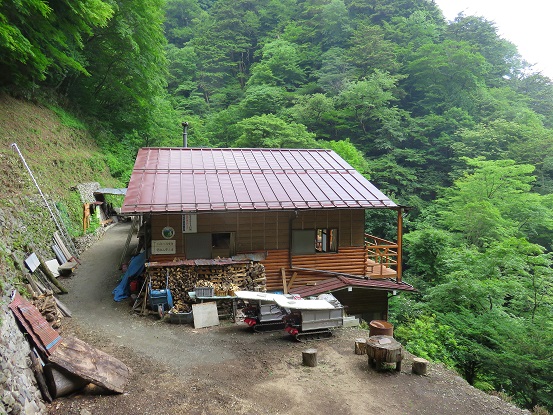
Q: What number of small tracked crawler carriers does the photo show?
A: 2